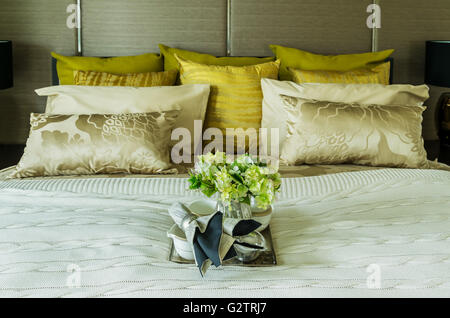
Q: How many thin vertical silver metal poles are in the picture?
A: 3